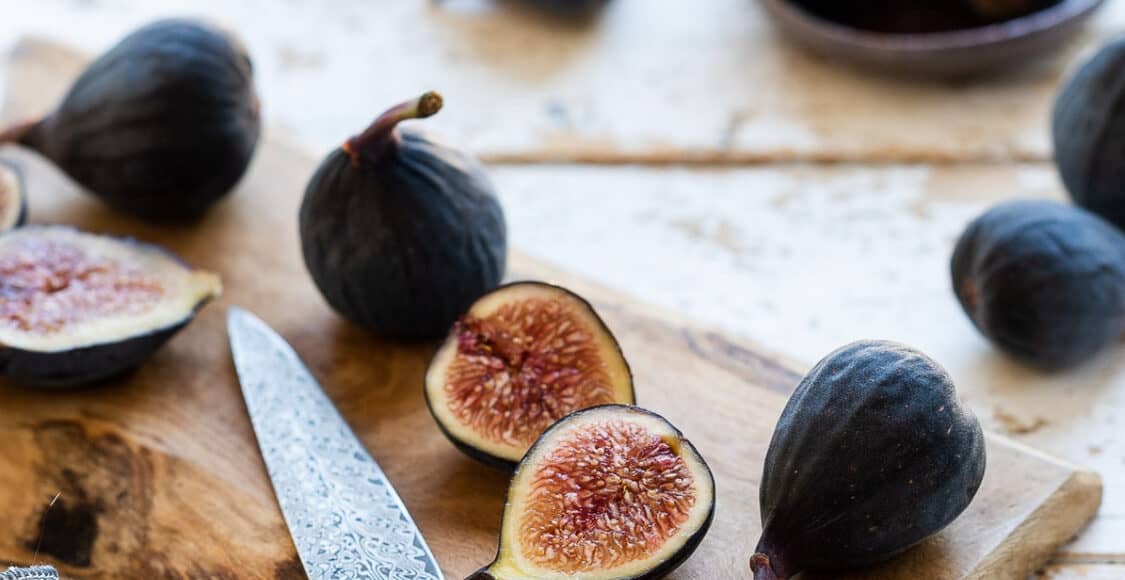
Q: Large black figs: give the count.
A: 5